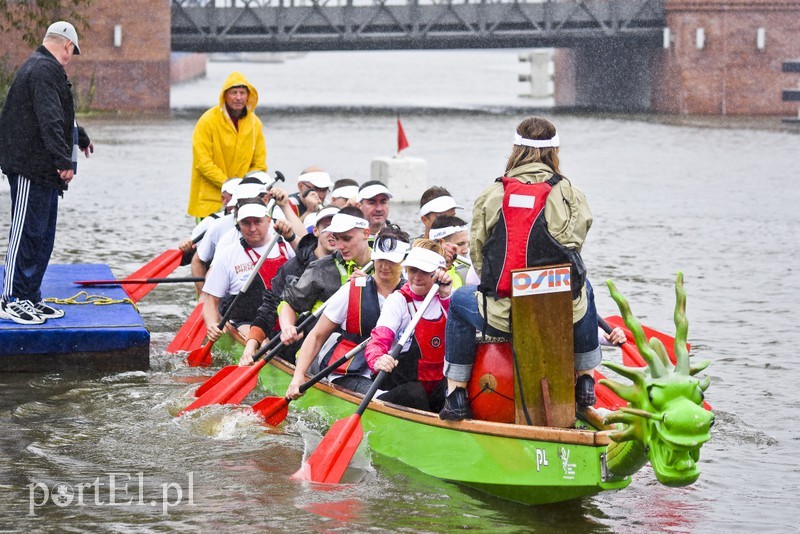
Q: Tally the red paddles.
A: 11